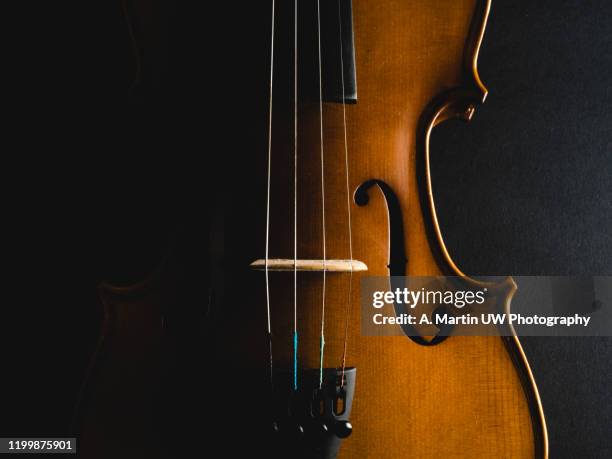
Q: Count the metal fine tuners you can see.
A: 4